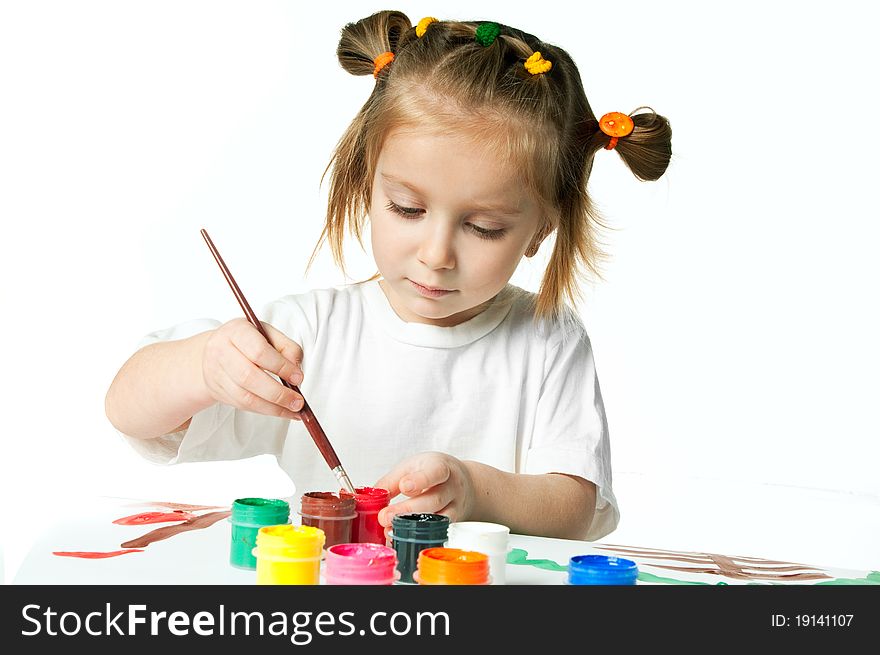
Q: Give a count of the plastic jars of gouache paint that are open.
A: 9